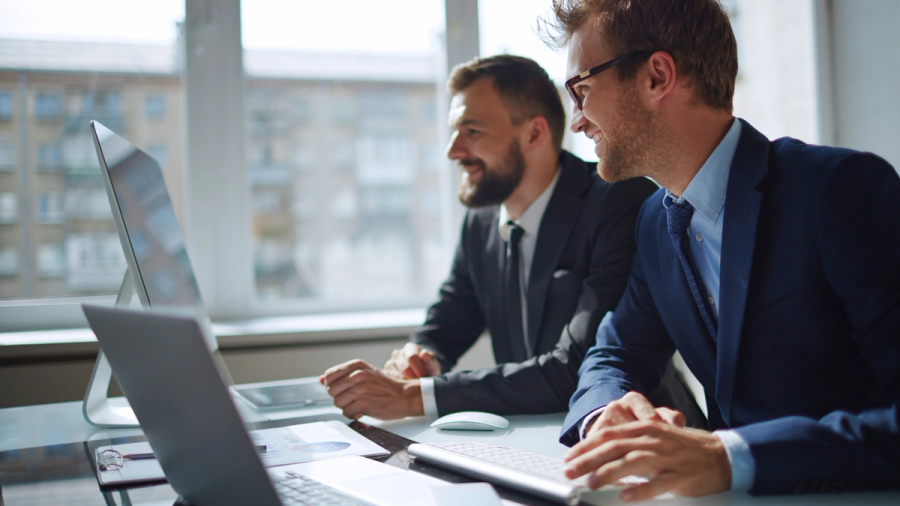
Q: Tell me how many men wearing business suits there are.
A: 2